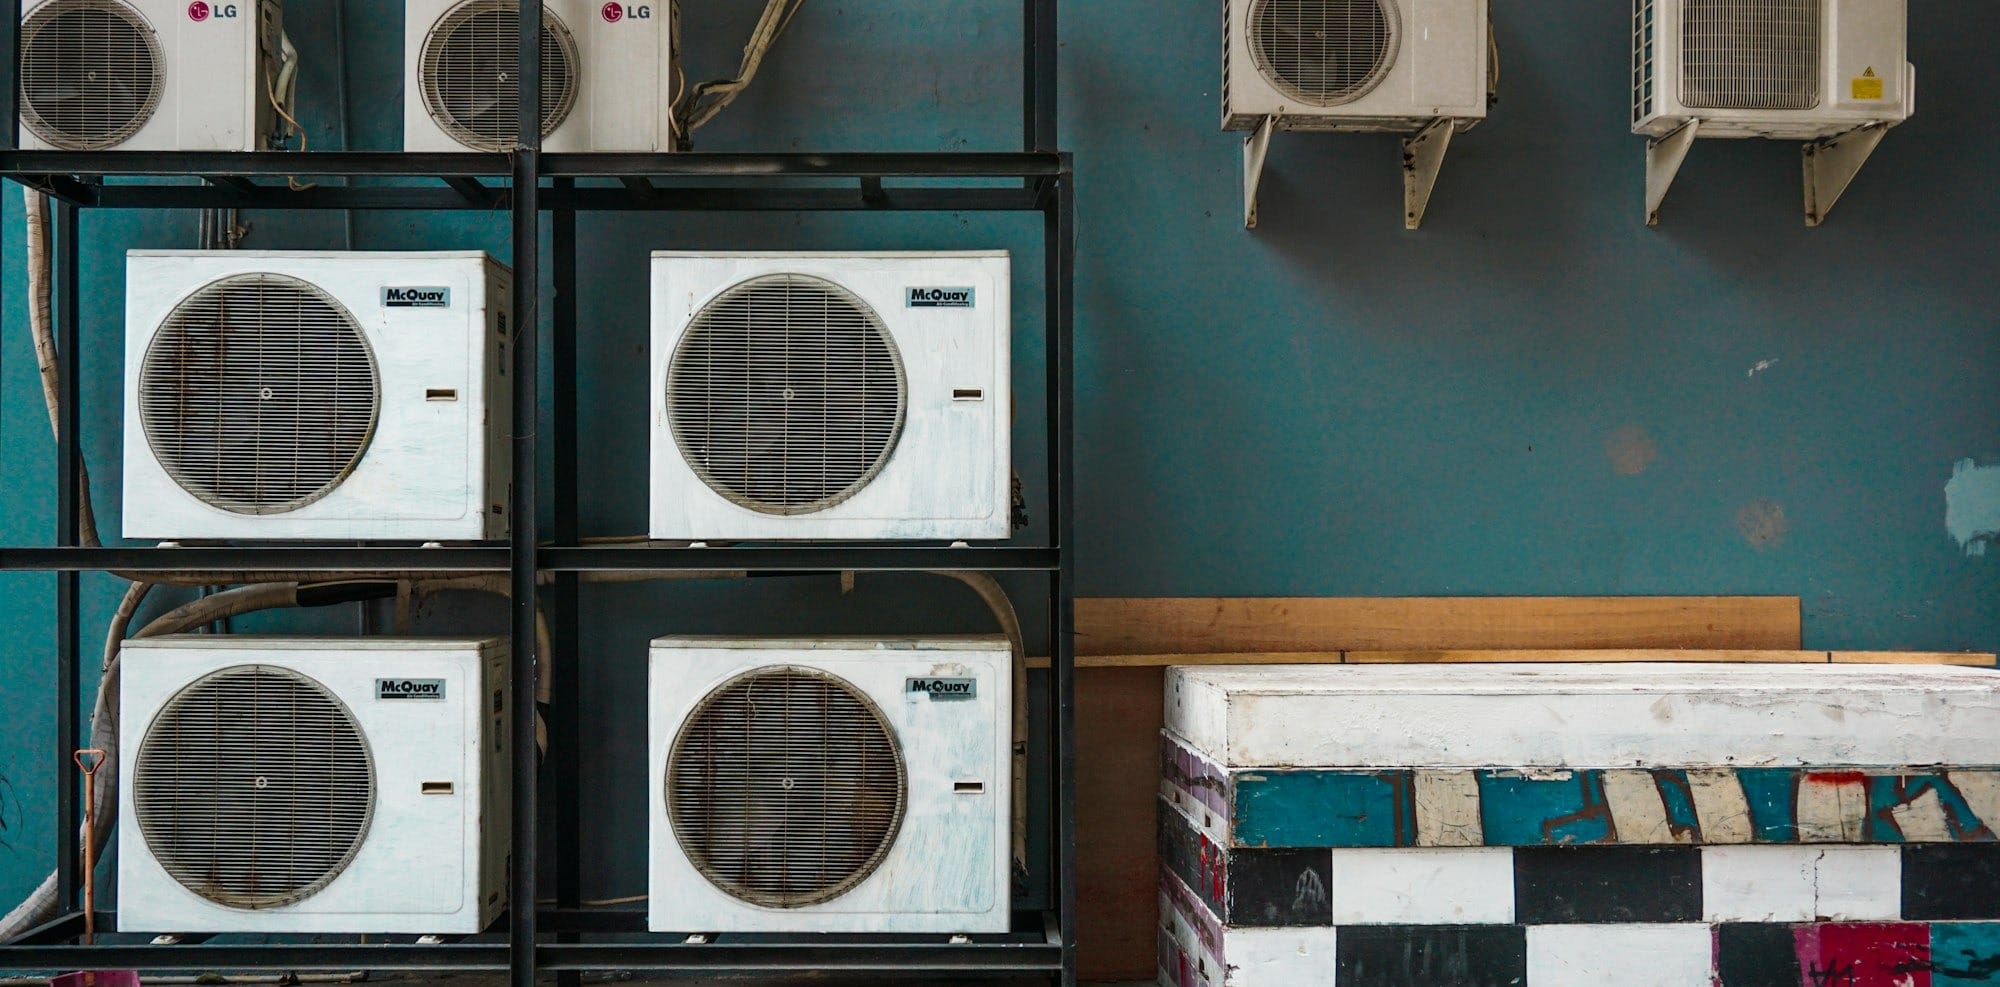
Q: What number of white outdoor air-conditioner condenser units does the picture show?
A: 8